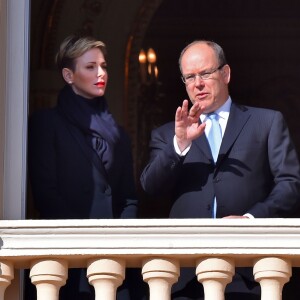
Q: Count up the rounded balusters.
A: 6